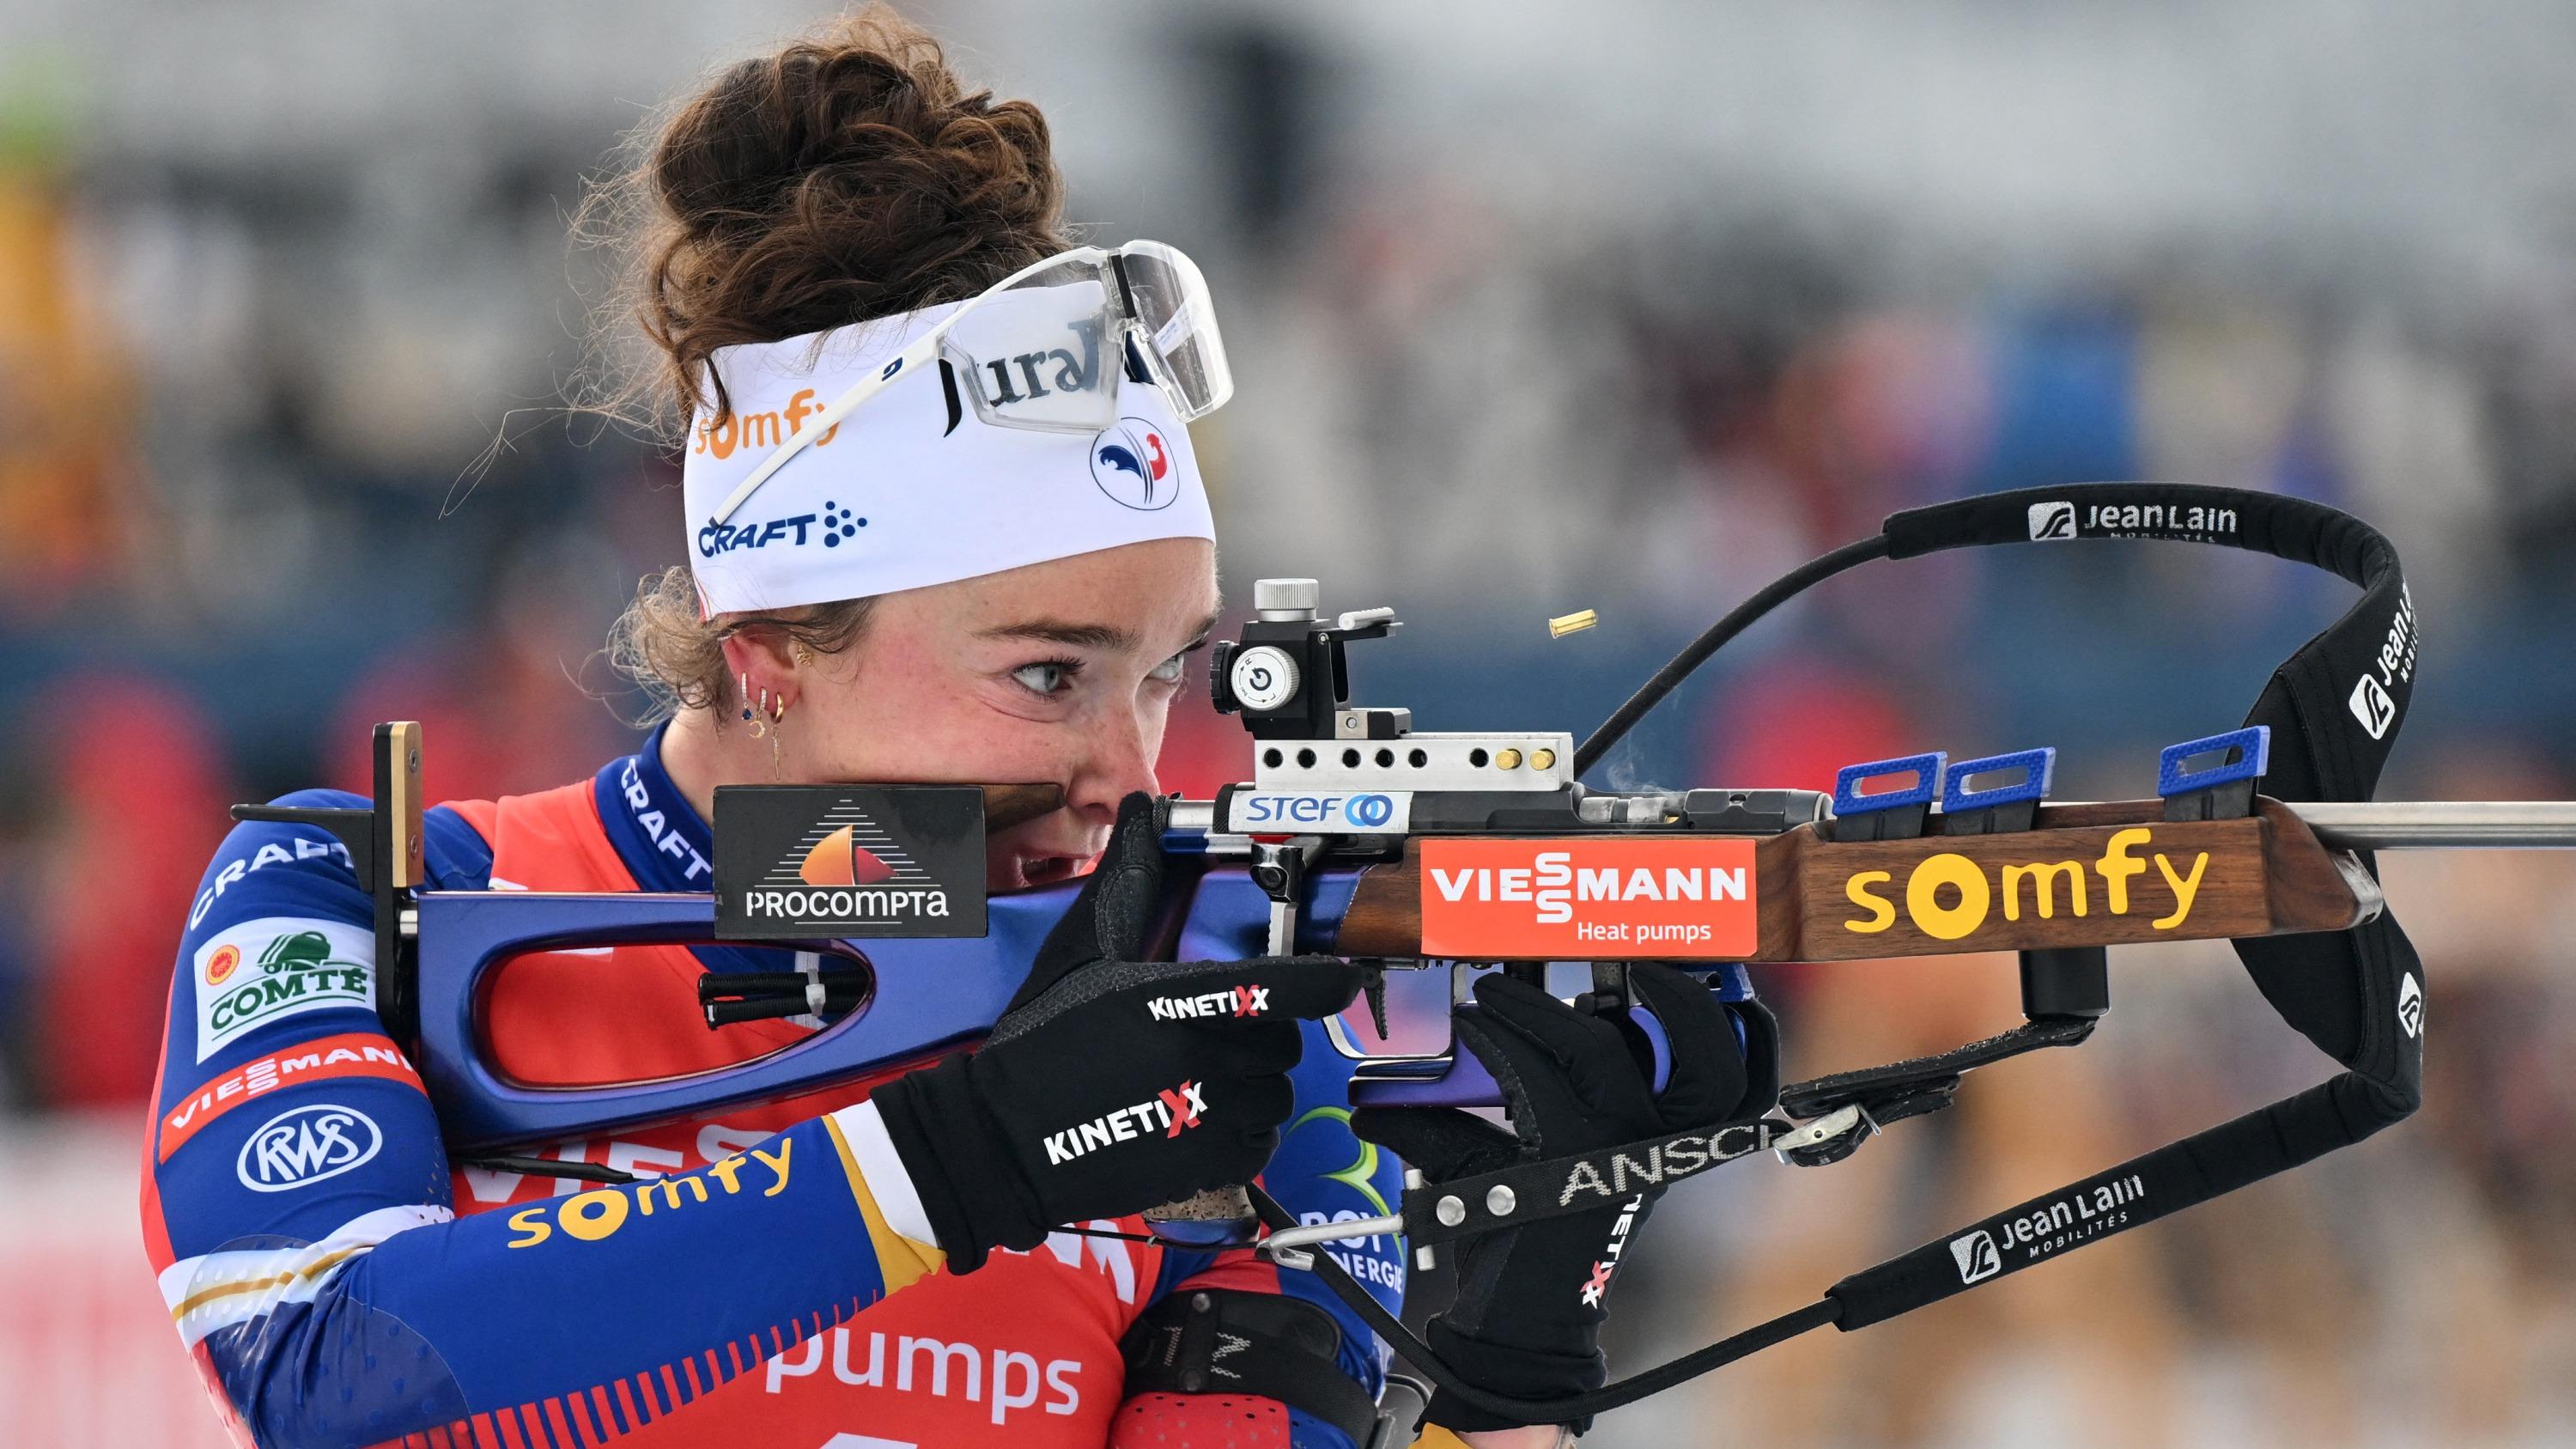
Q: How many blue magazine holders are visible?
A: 3